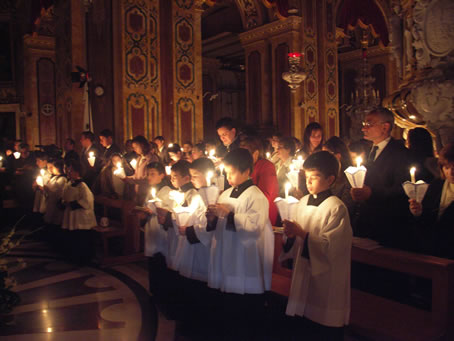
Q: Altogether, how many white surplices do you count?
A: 8